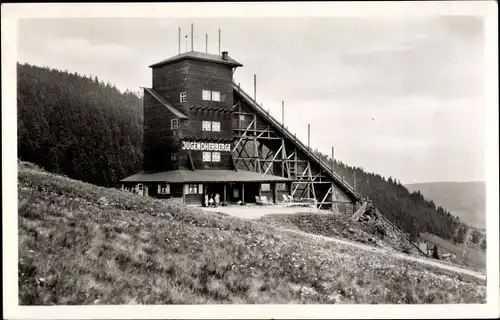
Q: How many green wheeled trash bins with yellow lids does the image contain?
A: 0